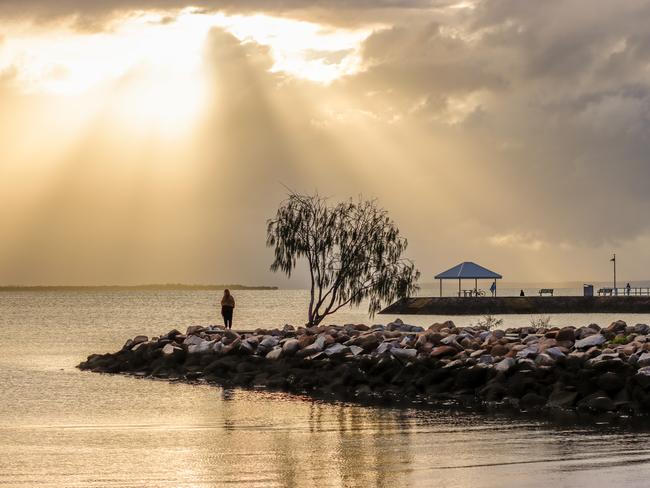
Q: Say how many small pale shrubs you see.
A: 2